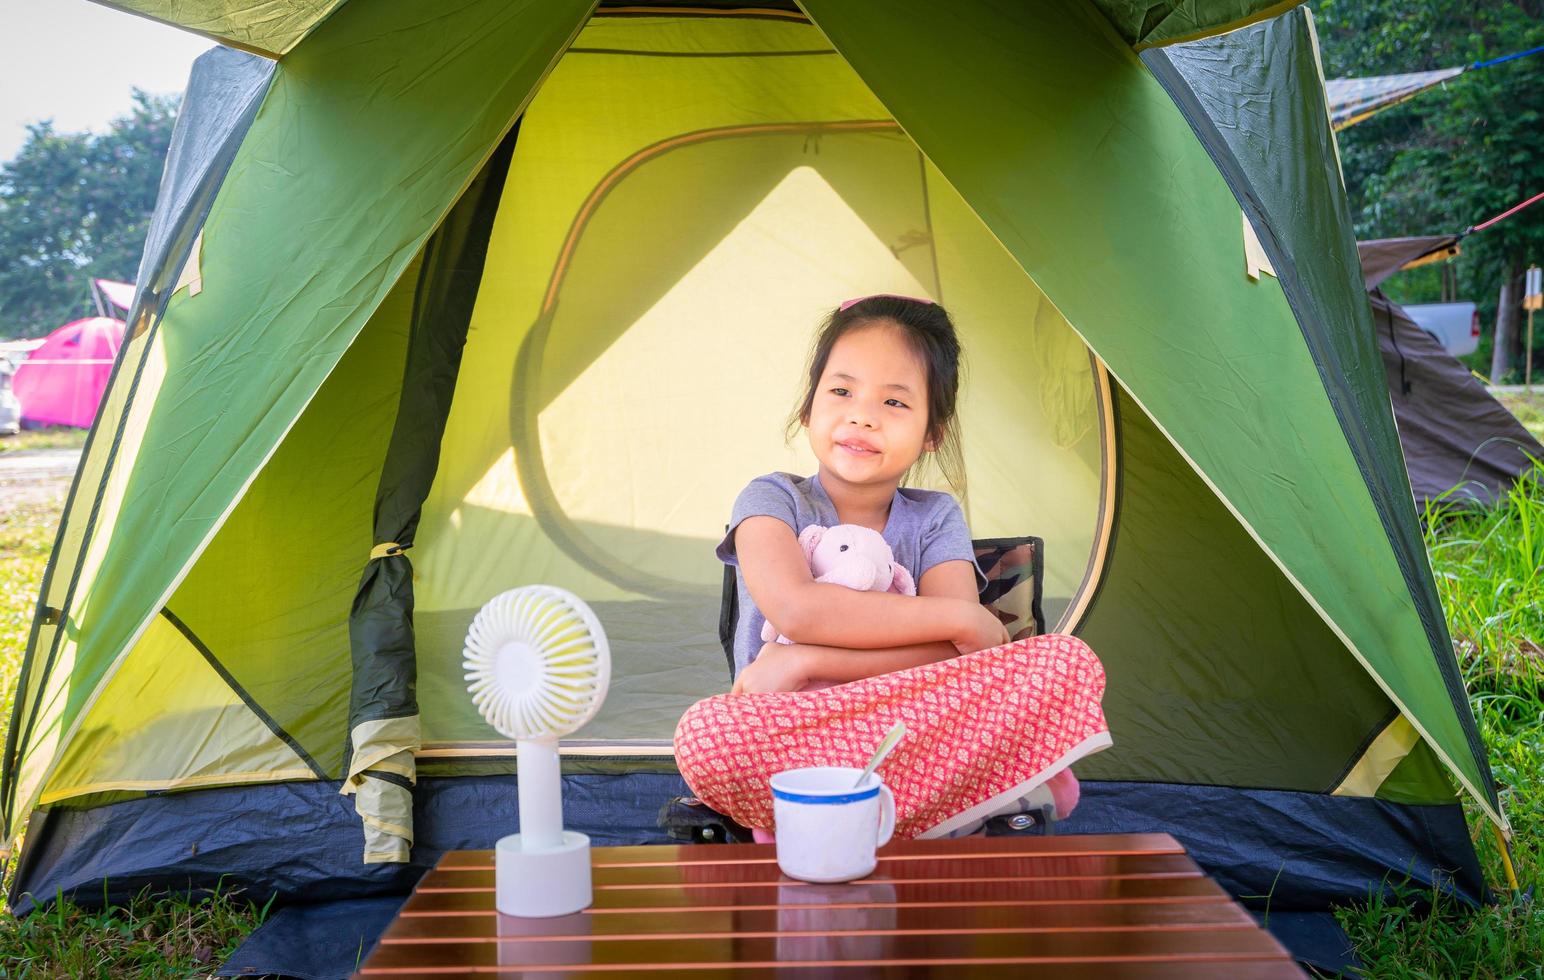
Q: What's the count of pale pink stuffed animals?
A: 1